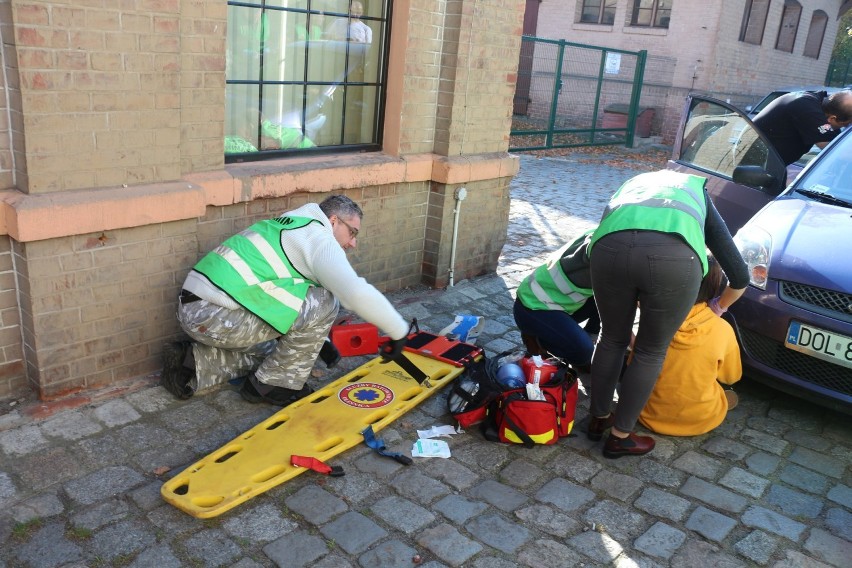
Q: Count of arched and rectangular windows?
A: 6